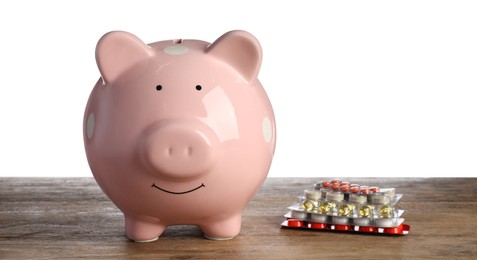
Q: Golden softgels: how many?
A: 5